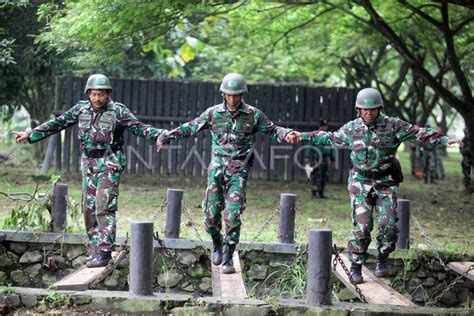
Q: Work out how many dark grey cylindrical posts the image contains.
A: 6